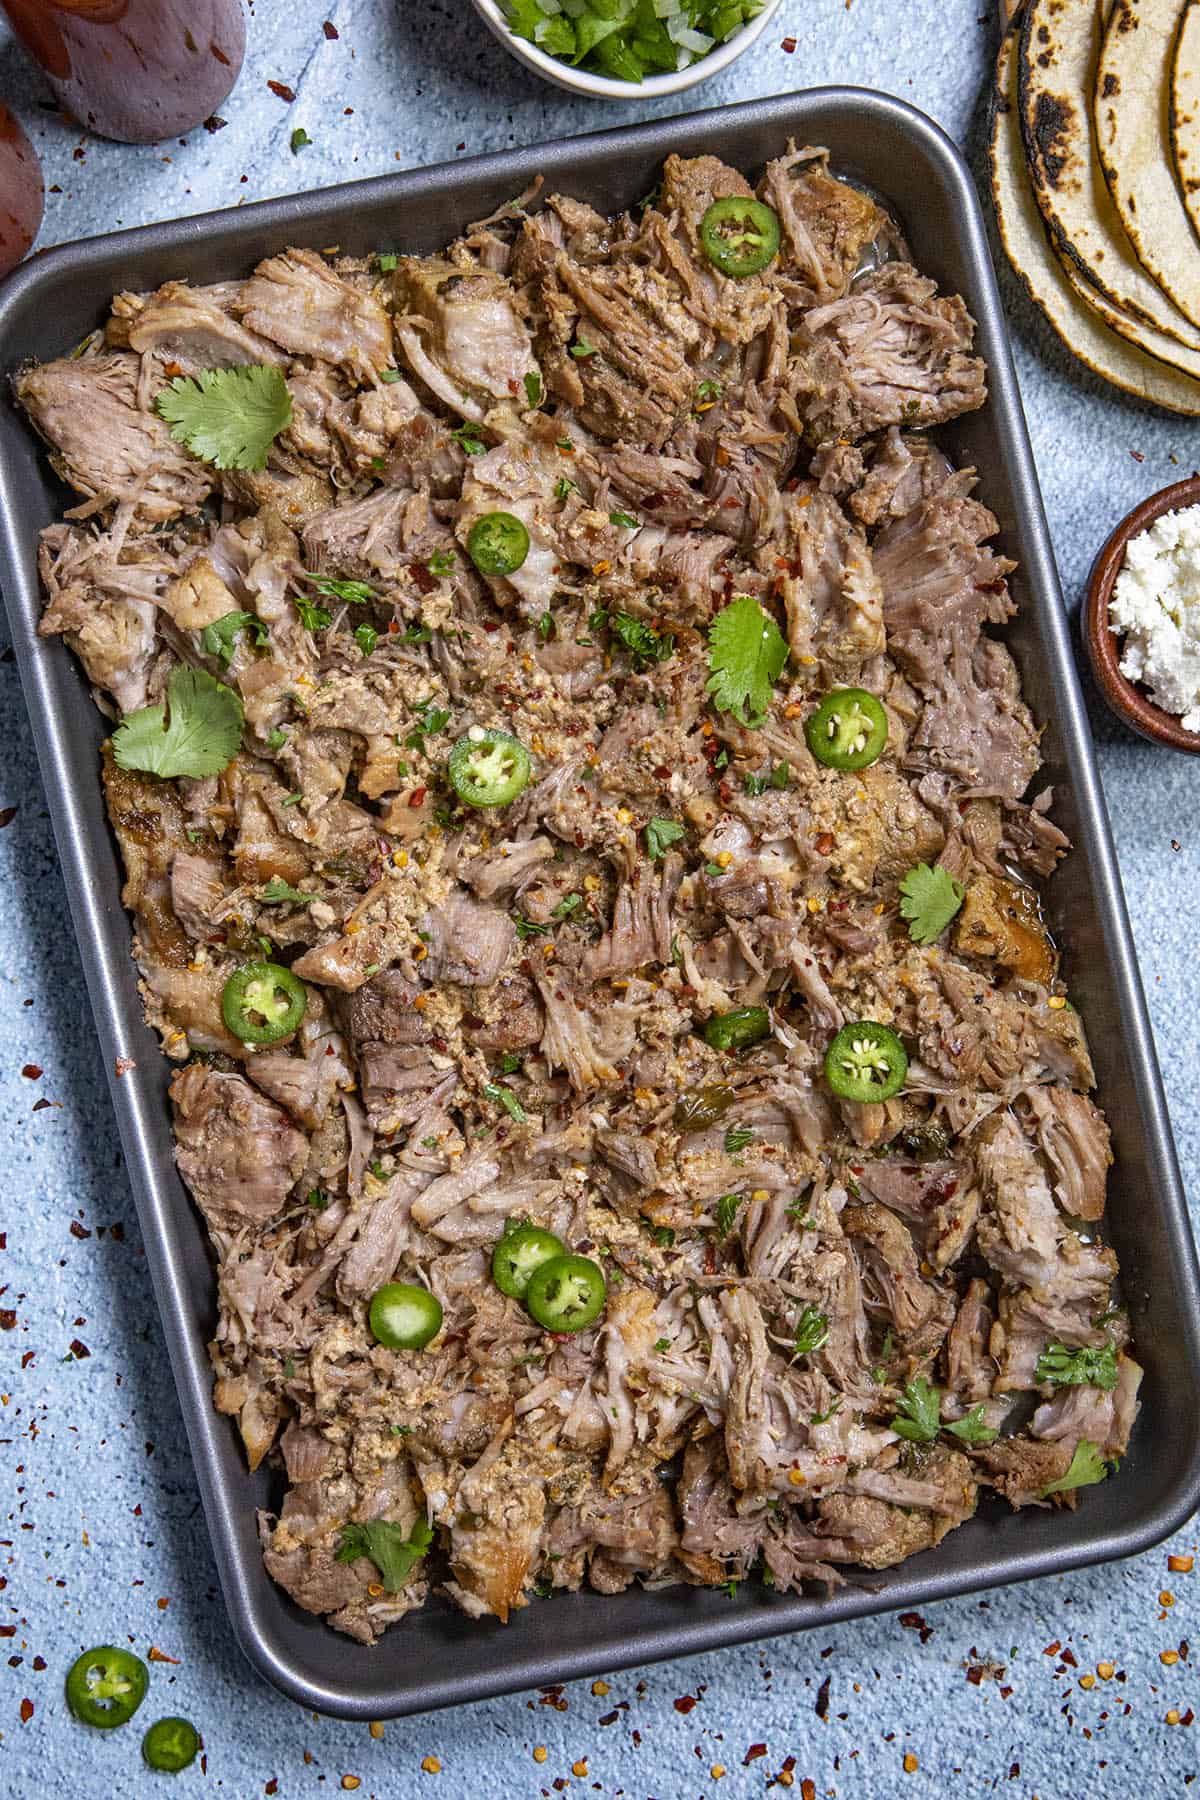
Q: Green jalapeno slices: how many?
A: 12